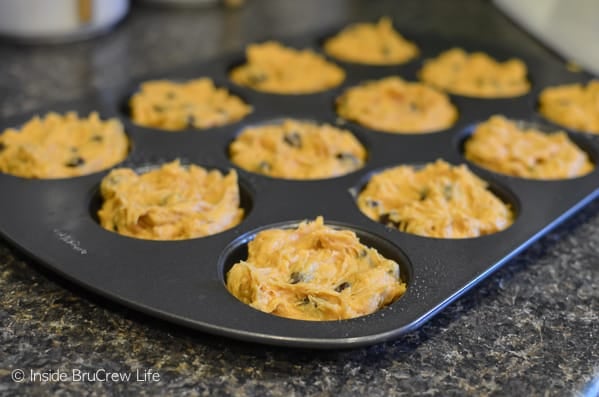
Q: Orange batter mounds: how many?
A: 12